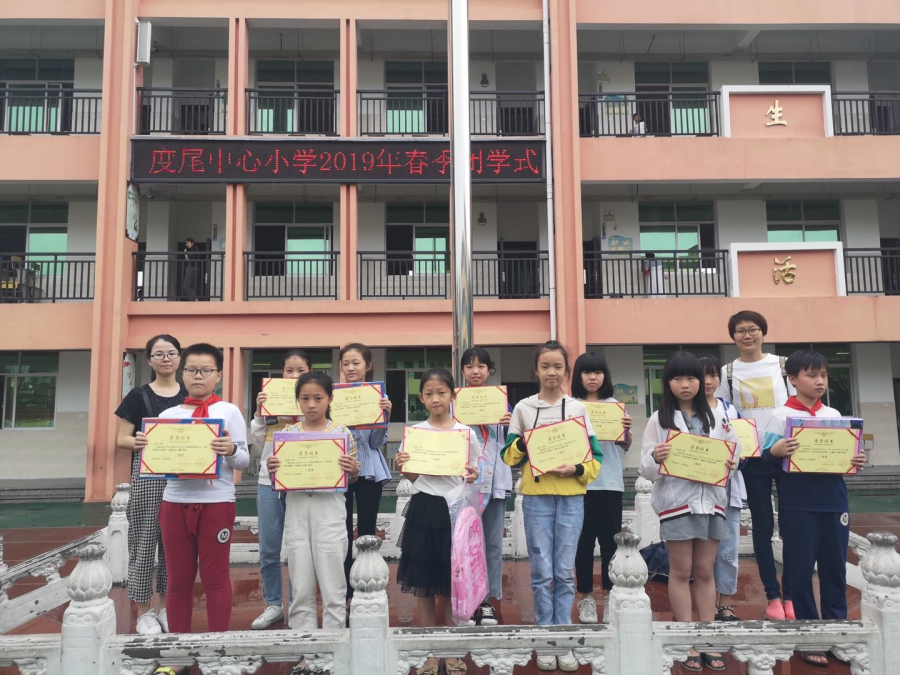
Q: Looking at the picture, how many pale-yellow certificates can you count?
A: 11